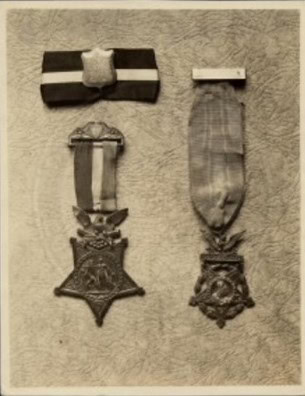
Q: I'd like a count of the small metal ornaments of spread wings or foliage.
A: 2